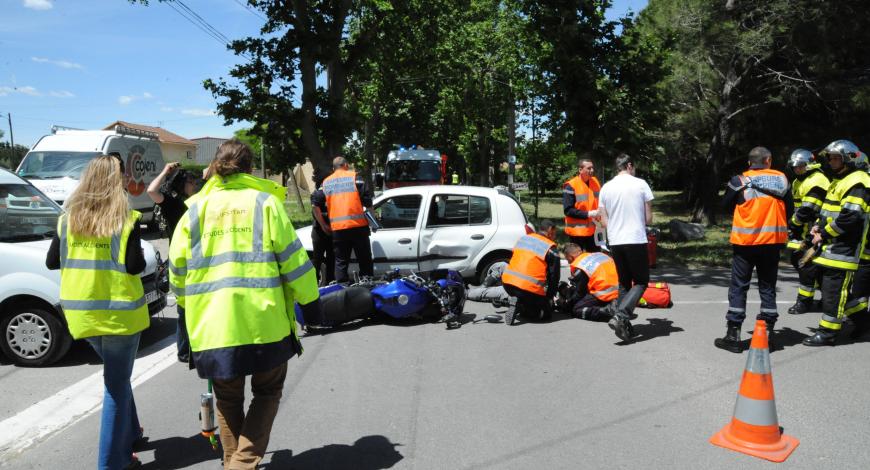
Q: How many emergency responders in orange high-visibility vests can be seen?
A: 5